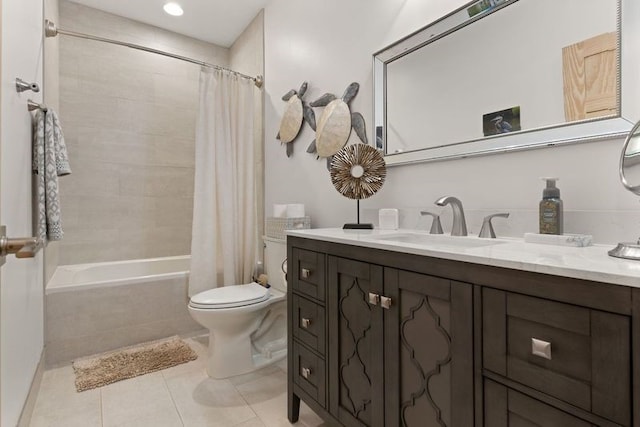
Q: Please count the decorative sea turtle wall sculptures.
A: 2